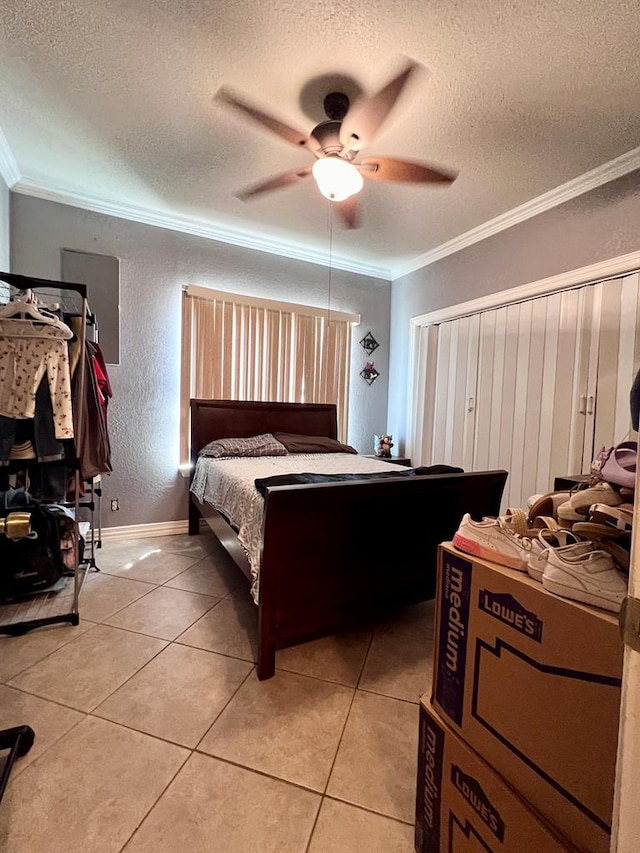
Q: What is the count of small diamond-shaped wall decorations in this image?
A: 2